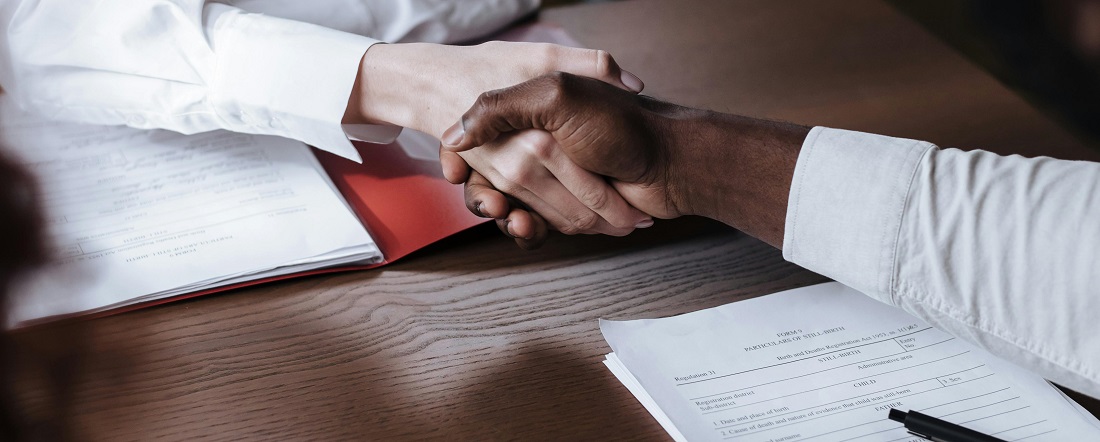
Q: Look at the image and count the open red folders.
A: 1